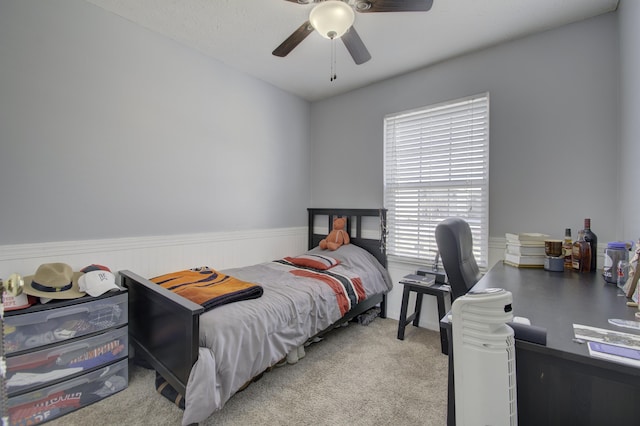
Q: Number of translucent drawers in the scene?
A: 3